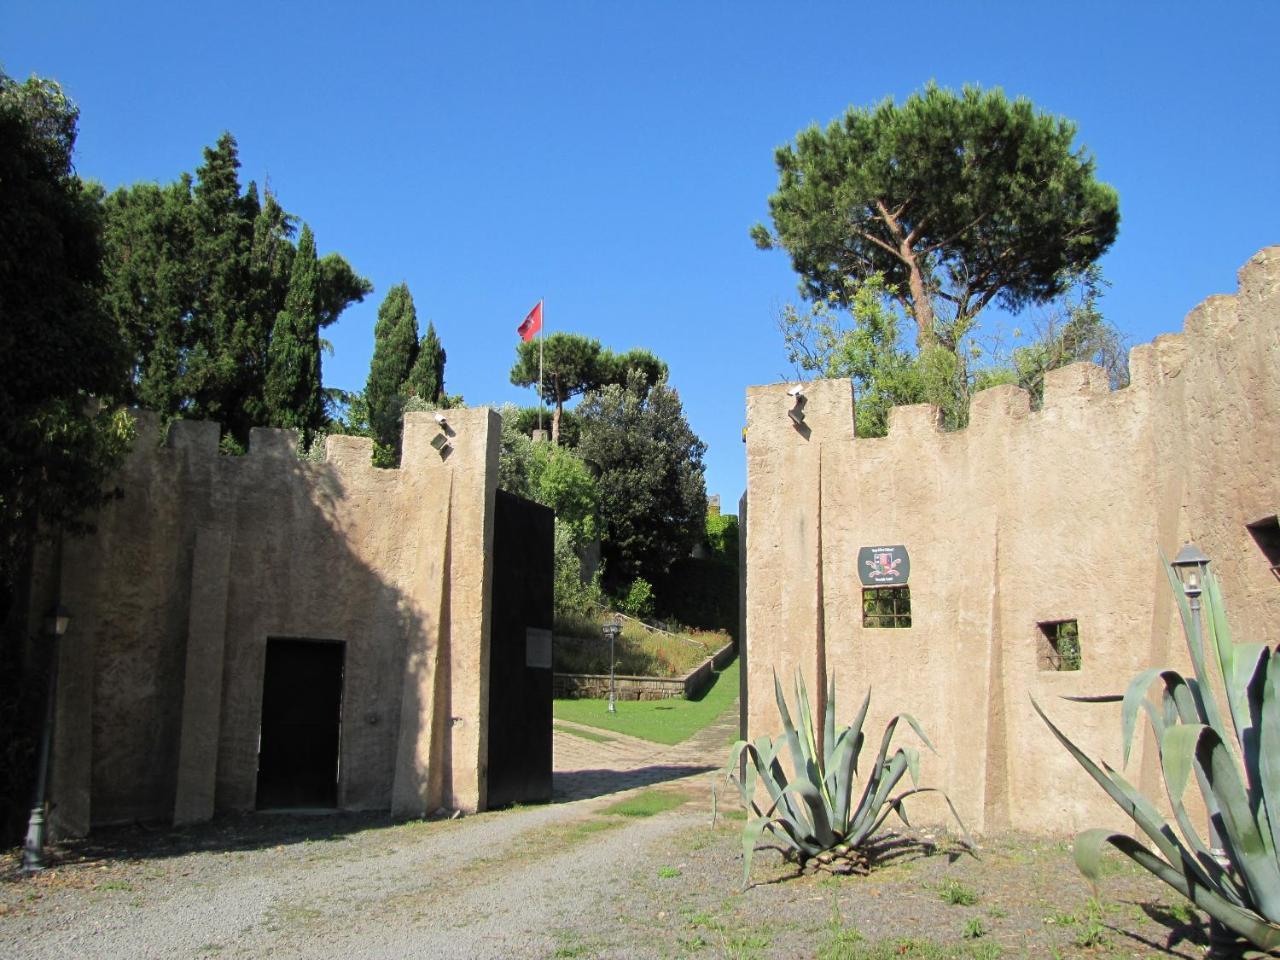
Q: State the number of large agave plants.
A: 2